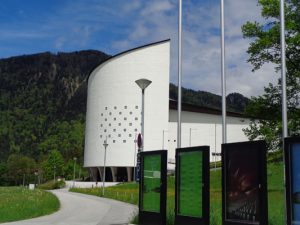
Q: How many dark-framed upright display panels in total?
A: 4